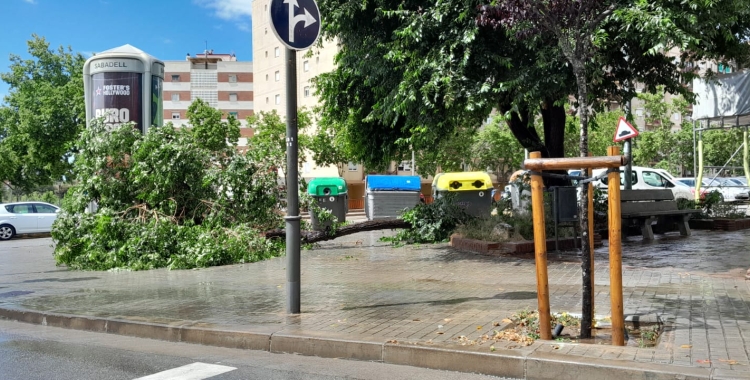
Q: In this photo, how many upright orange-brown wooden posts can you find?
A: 3